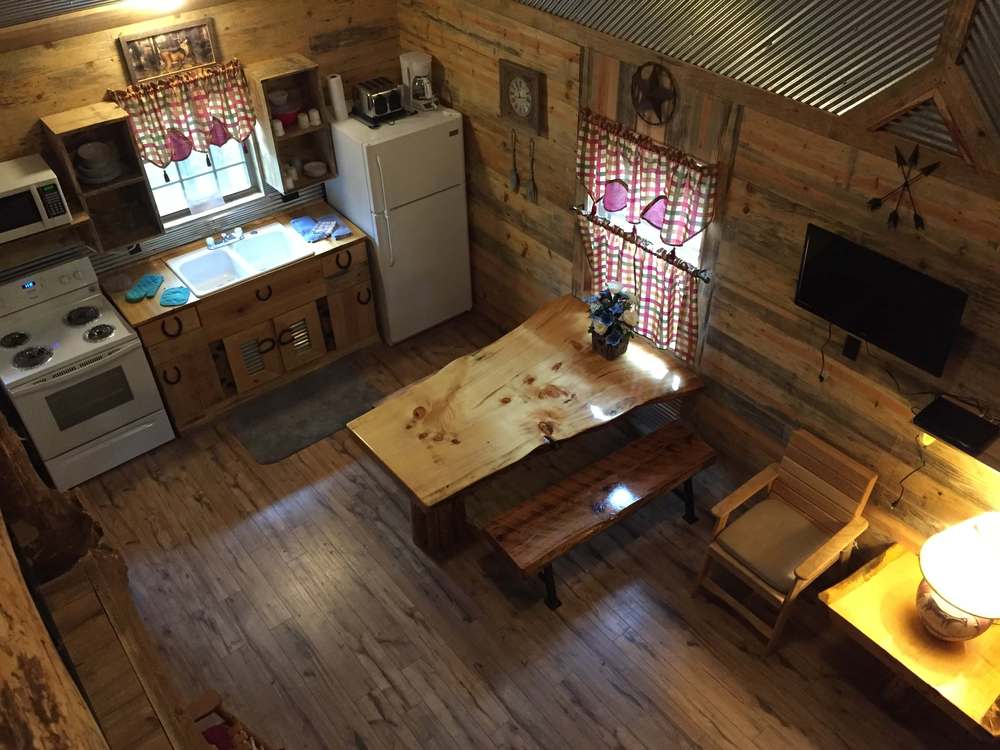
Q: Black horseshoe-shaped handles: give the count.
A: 7